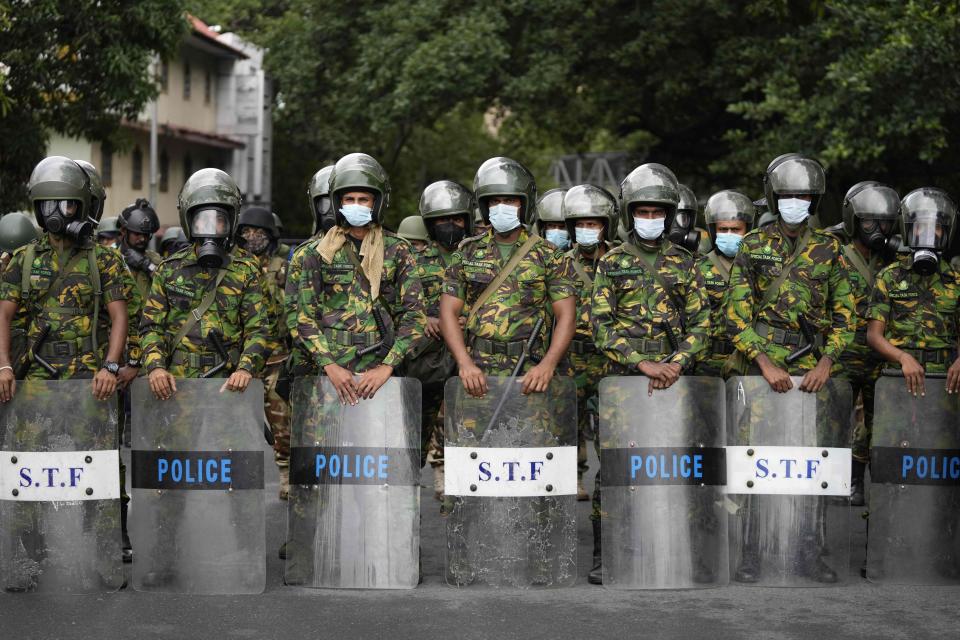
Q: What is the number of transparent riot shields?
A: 7